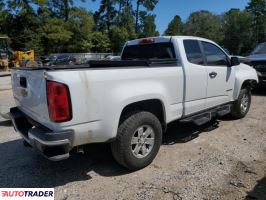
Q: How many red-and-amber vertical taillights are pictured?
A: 1